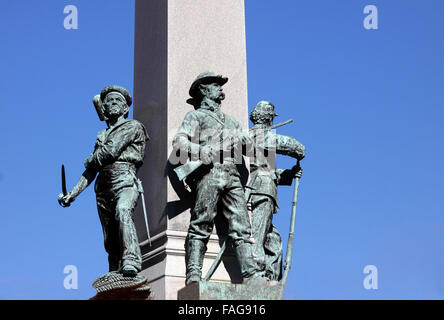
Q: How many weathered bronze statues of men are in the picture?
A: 3